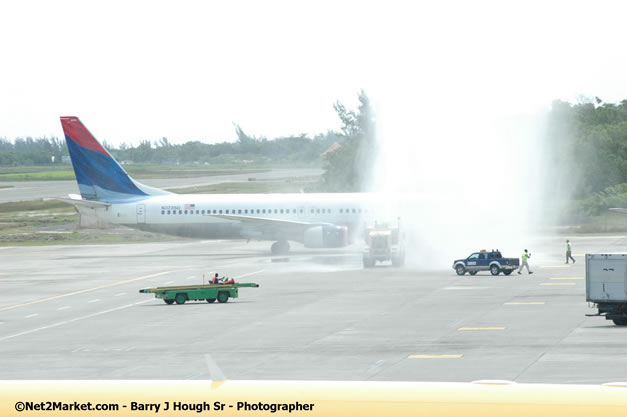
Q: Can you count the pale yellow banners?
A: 1